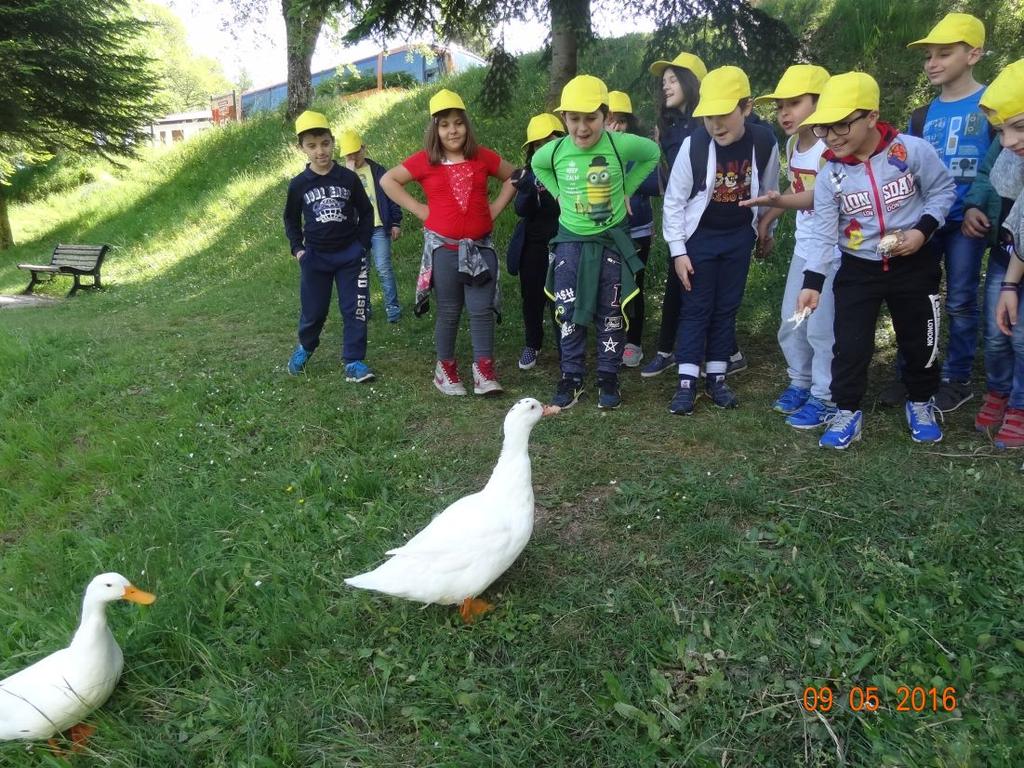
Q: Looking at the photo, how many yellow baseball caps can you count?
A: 12